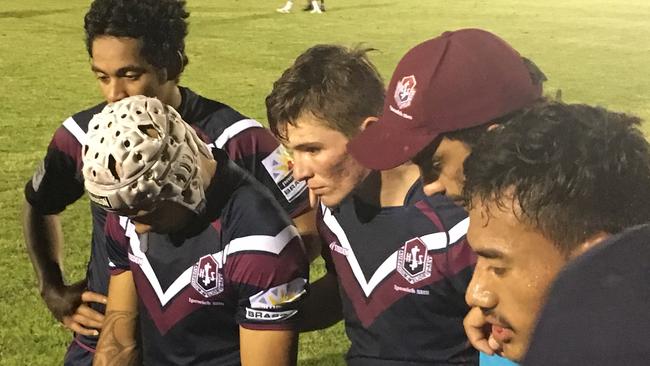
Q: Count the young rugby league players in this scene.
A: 5